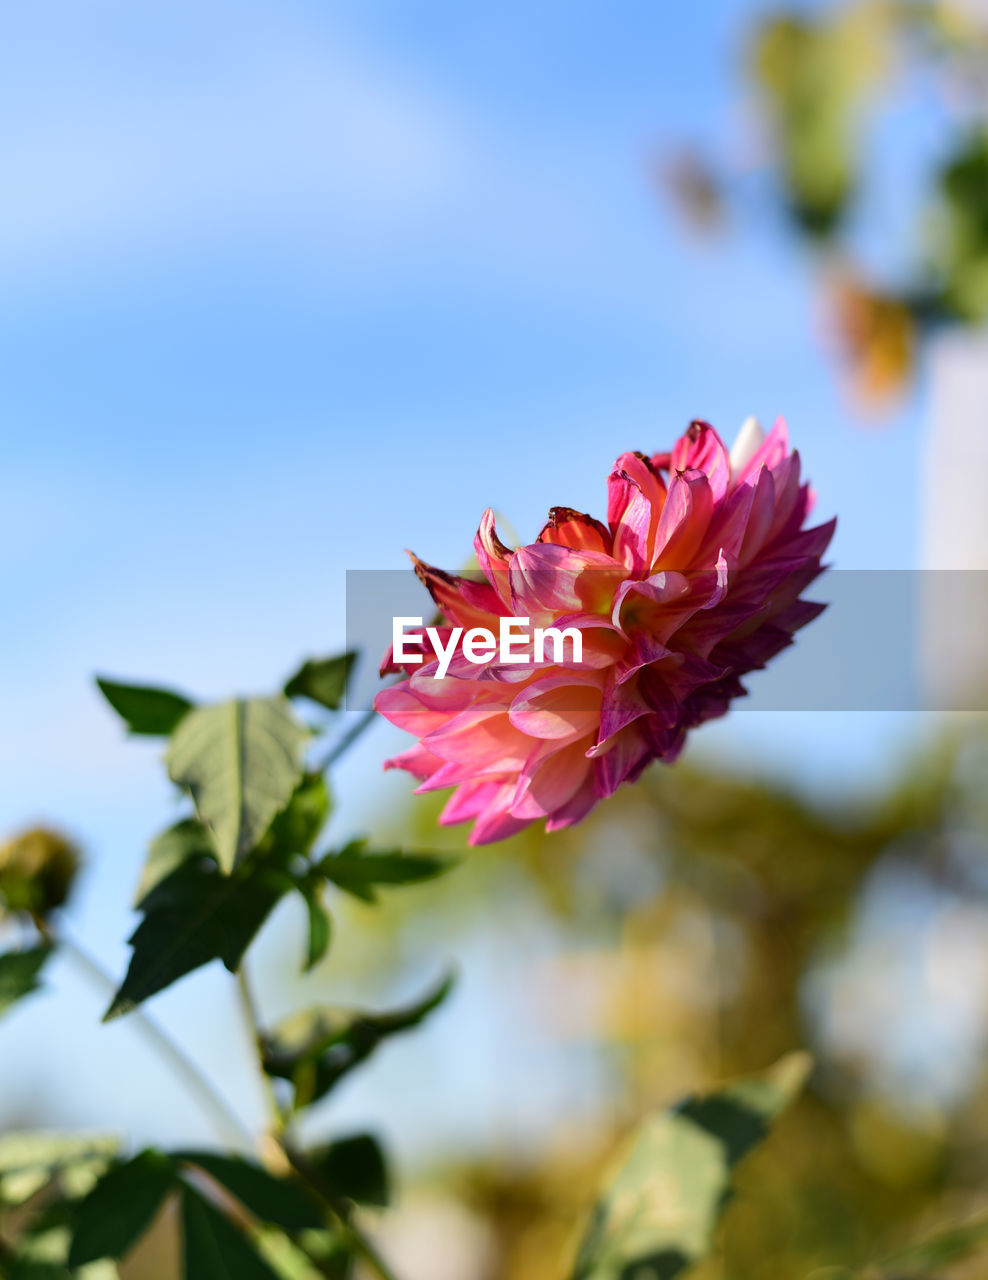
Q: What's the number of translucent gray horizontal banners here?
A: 1